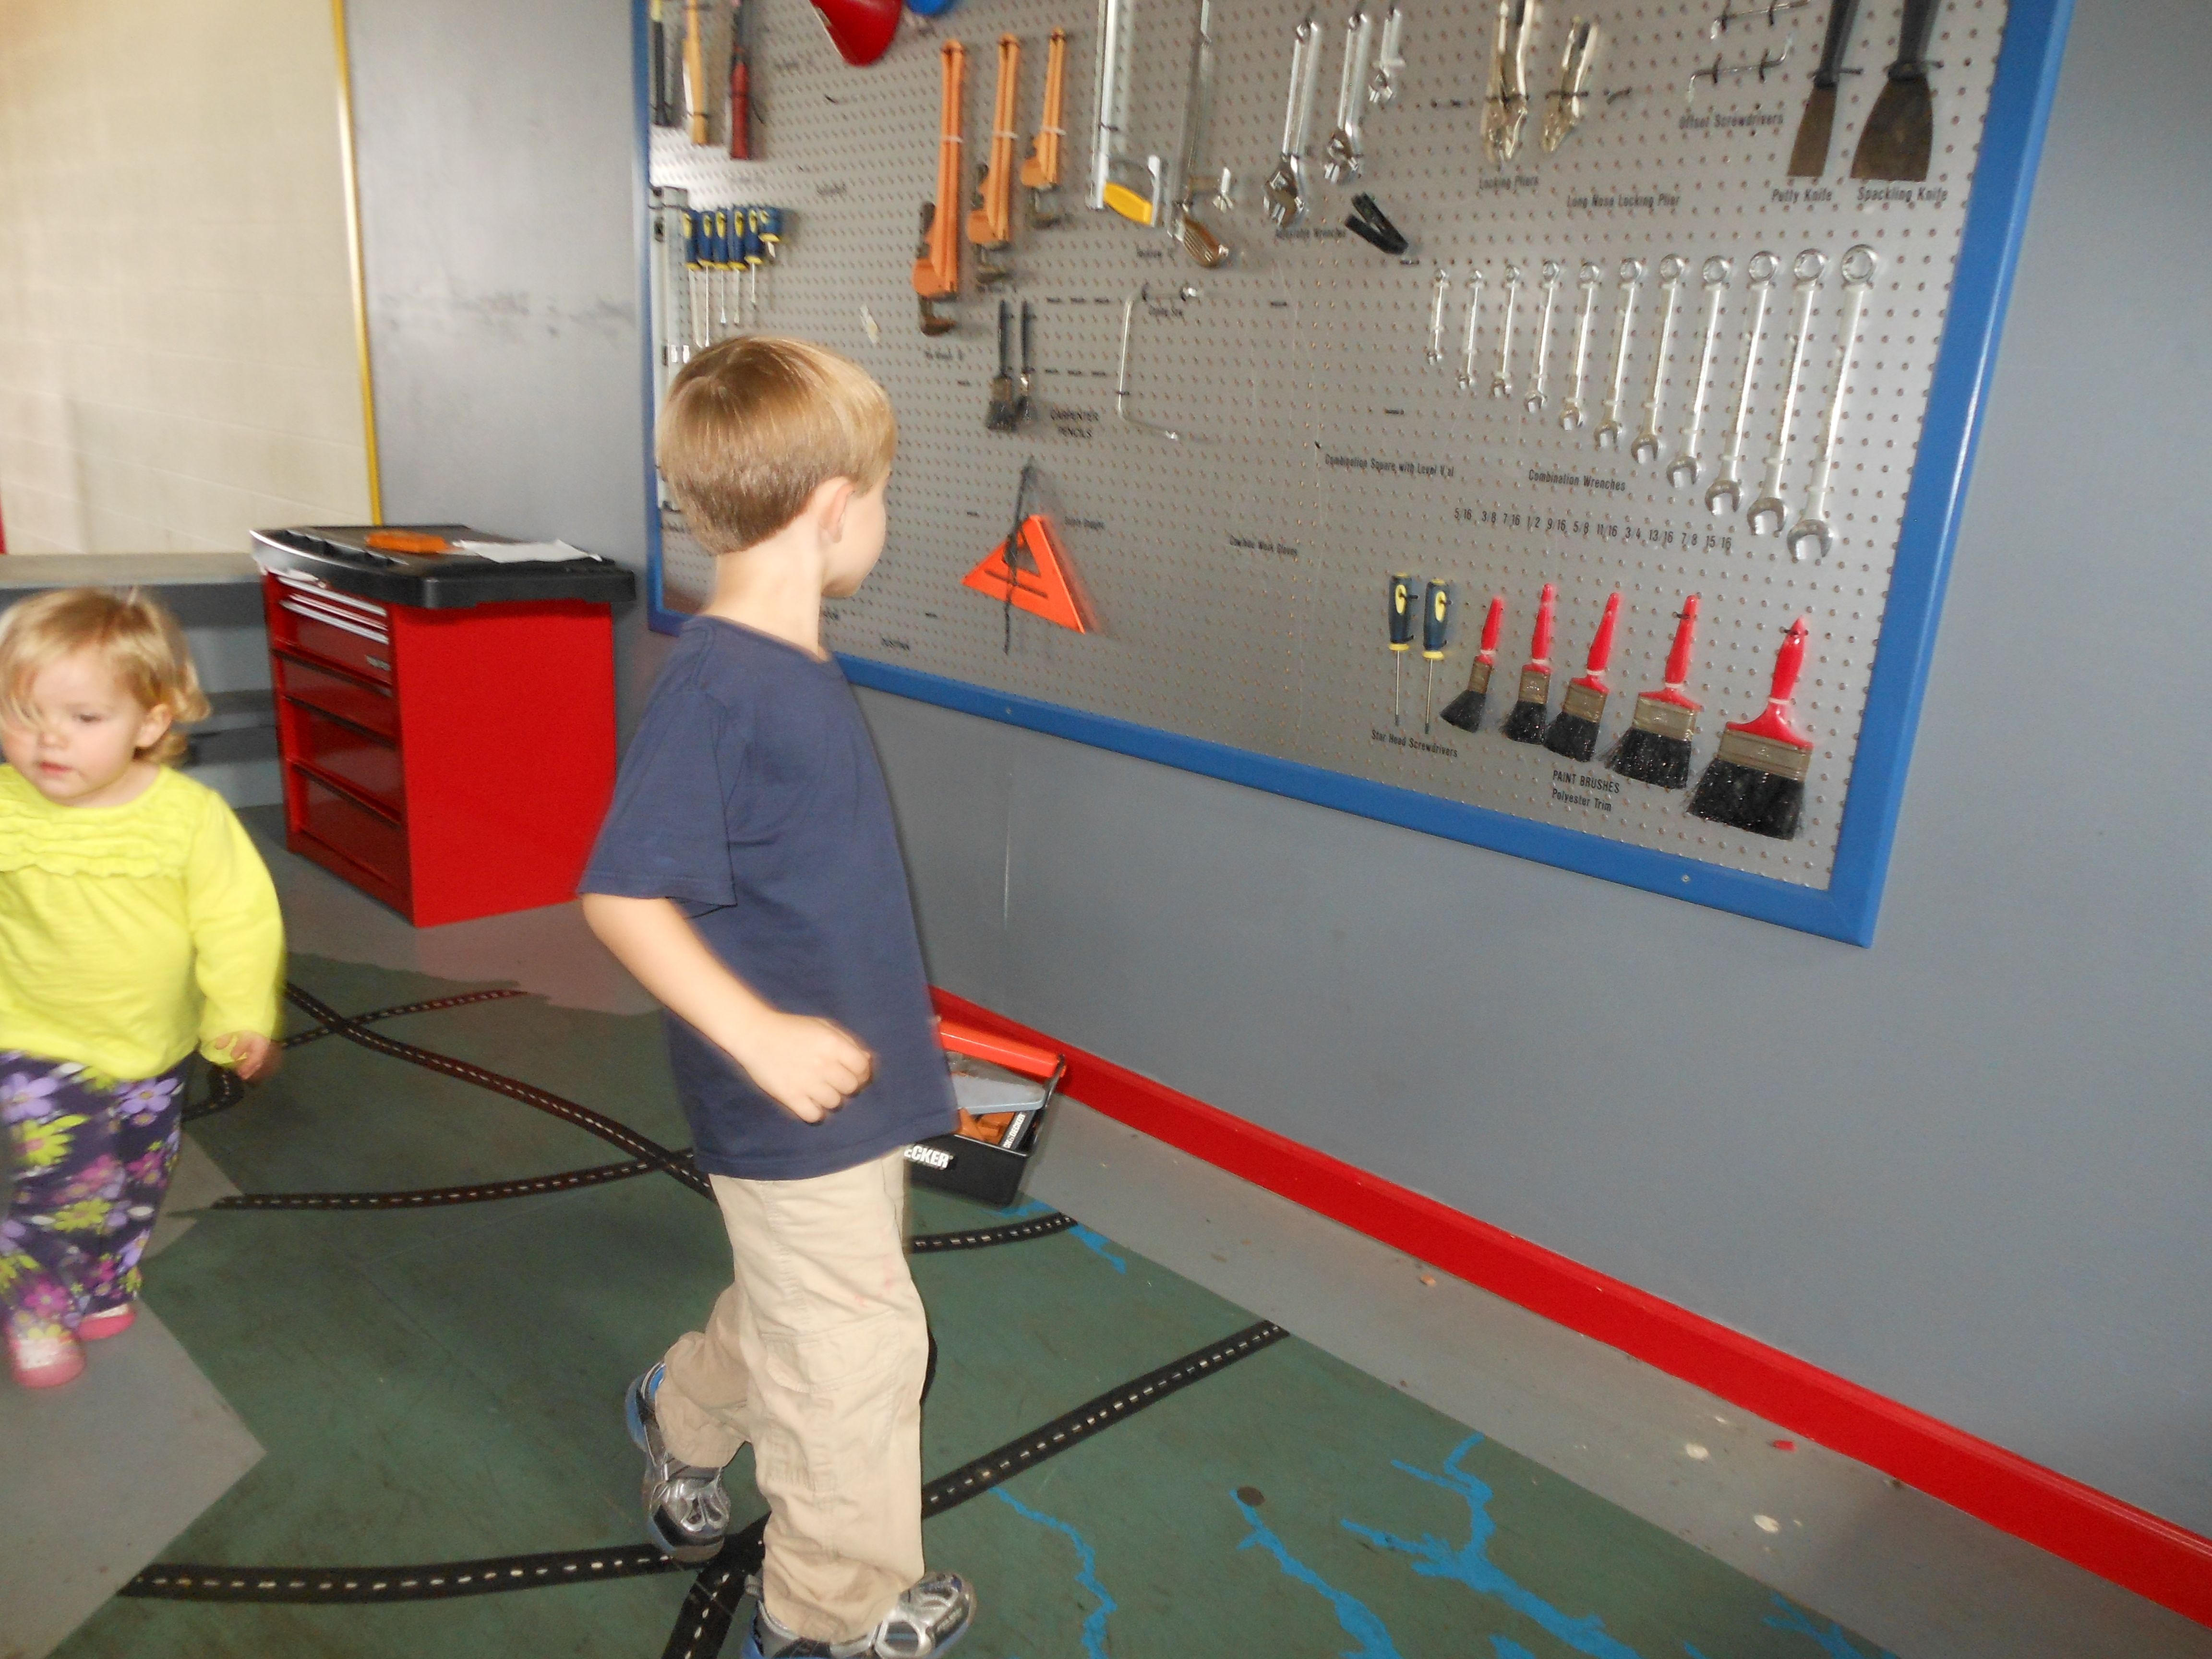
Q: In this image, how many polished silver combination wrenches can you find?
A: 11